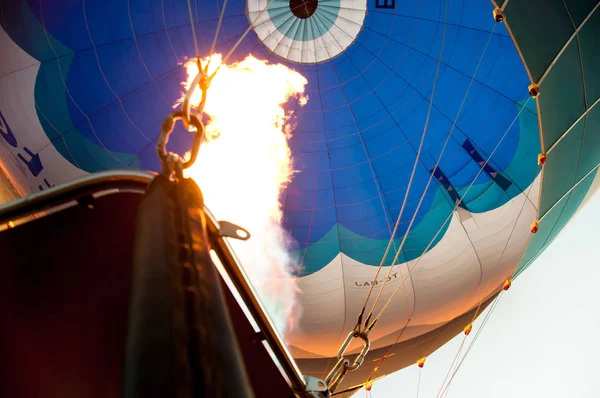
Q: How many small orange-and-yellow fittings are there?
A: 8